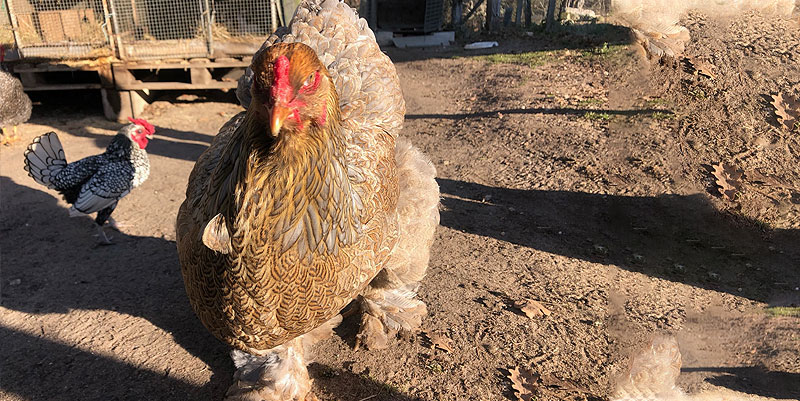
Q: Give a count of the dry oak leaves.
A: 6